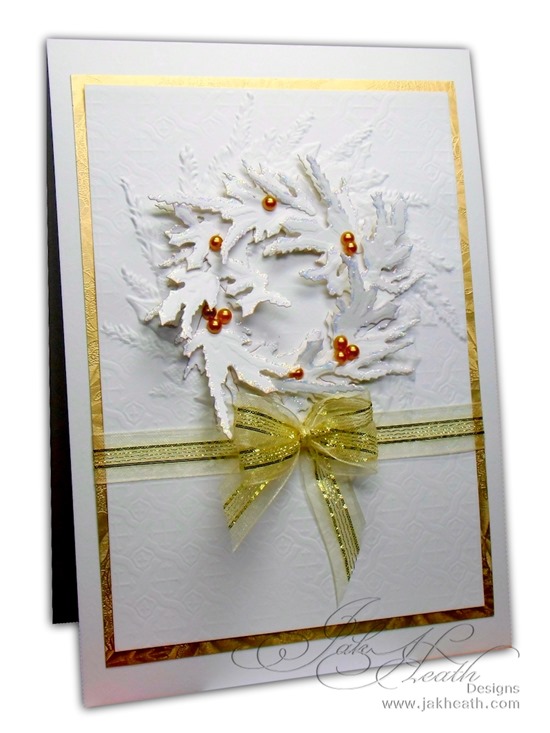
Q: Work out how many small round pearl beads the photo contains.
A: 11